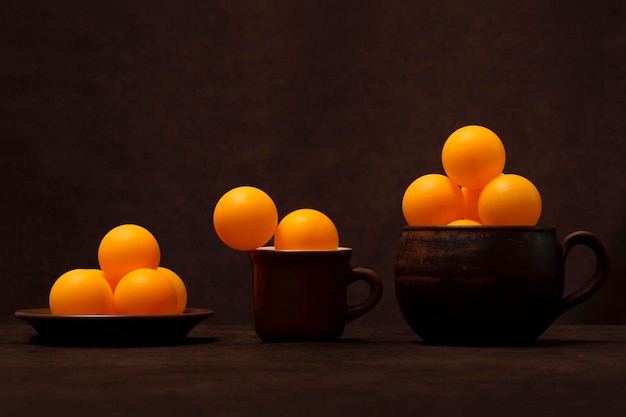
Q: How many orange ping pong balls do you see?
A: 11